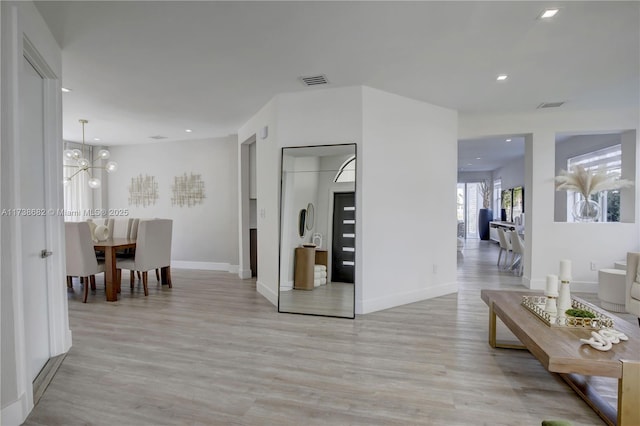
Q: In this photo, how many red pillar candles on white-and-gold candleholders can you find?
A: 0